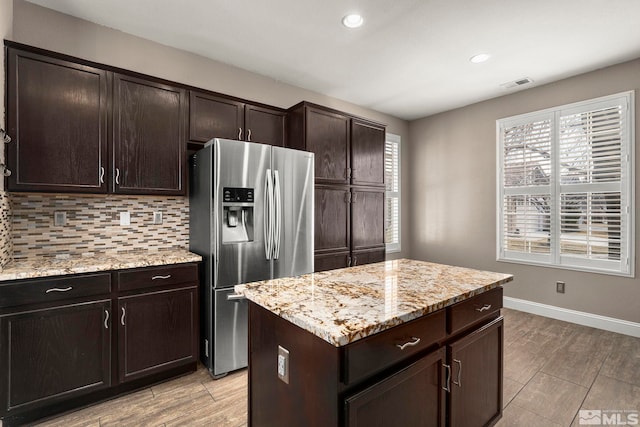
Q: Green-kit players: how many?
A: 0